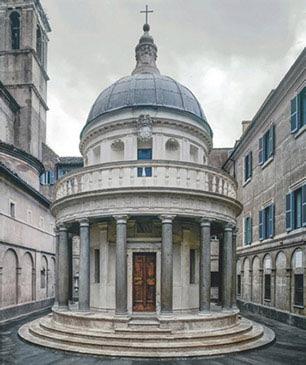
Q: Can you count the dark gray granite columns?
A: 8